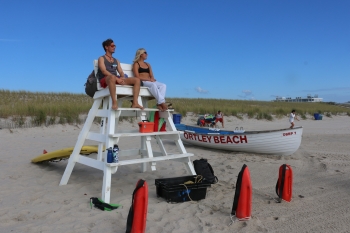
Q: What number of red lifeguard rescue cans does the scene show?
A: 3